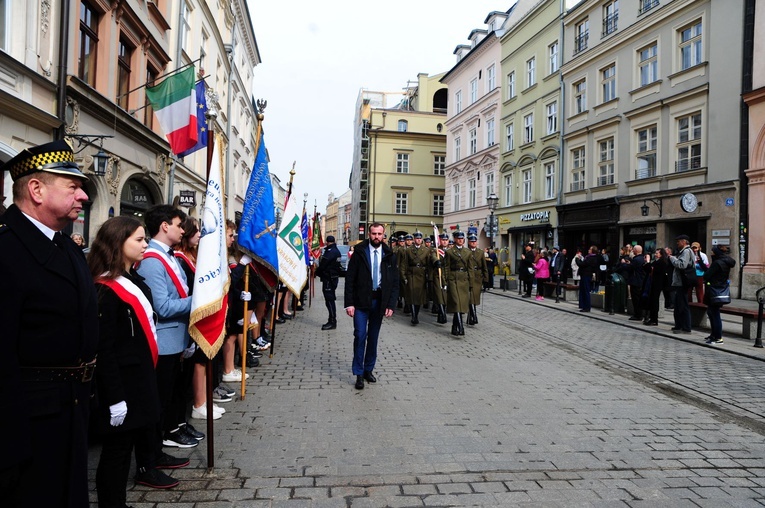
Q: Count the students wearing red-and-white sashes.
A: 3